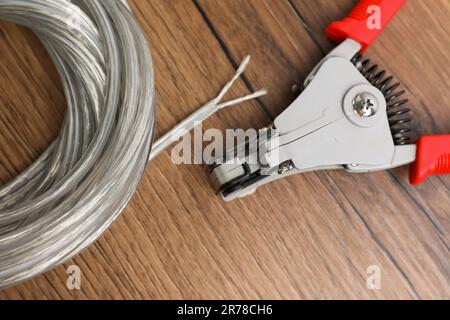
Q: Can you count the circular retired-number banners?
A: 0